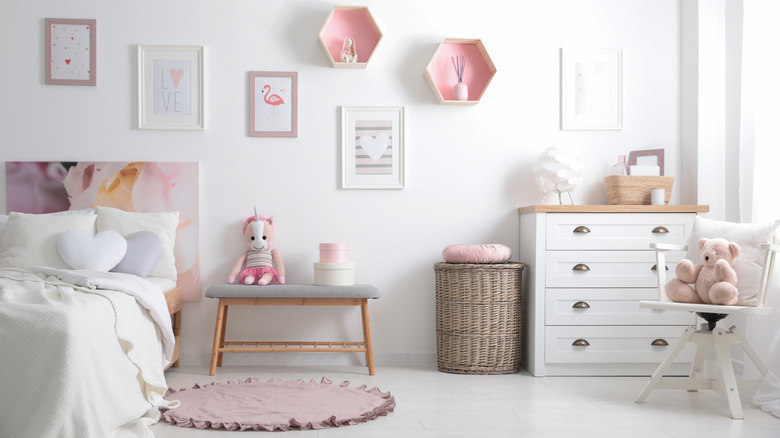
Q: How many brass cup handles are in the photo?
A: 7